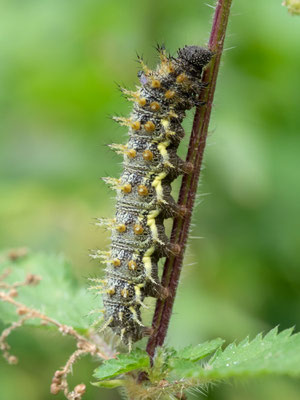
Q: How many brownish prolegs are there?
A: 5